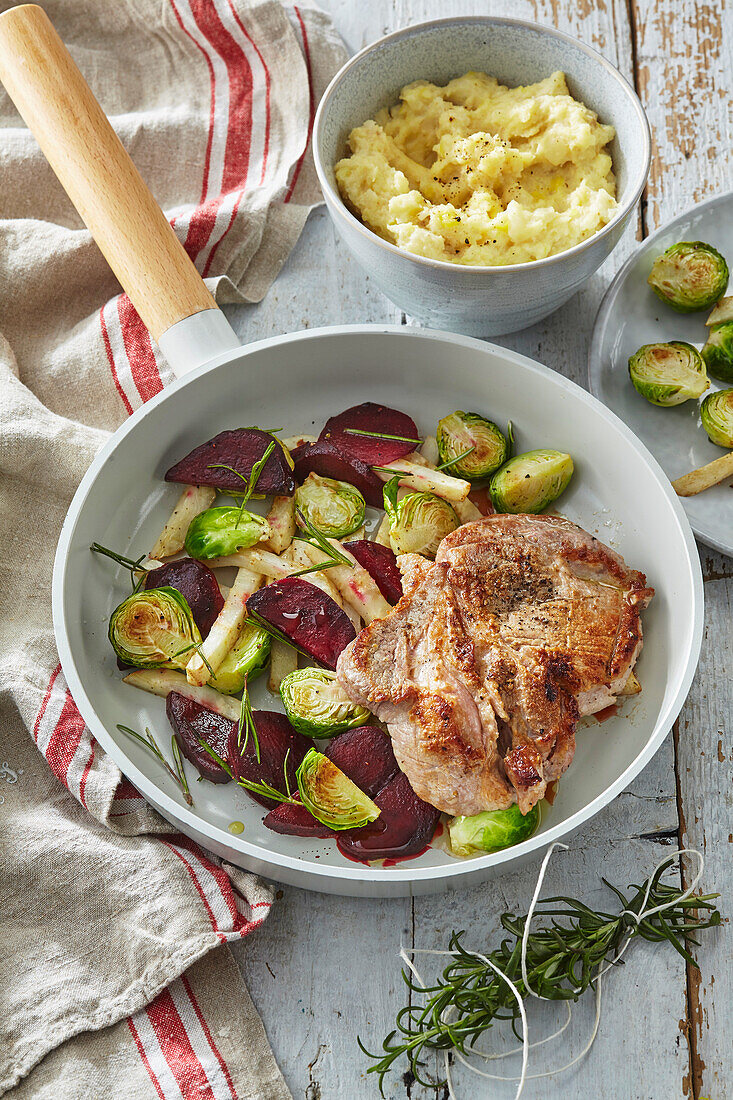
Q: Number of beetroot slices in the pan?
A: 11